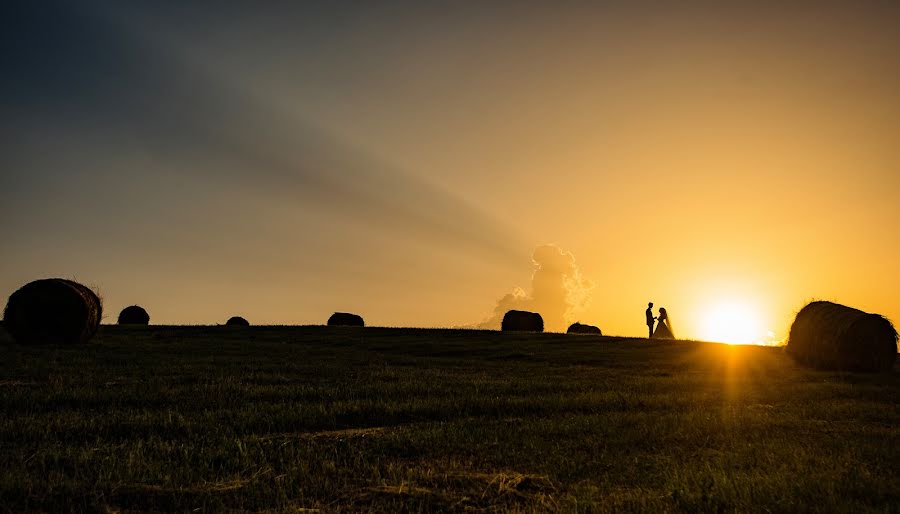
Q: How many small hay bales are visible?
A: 5